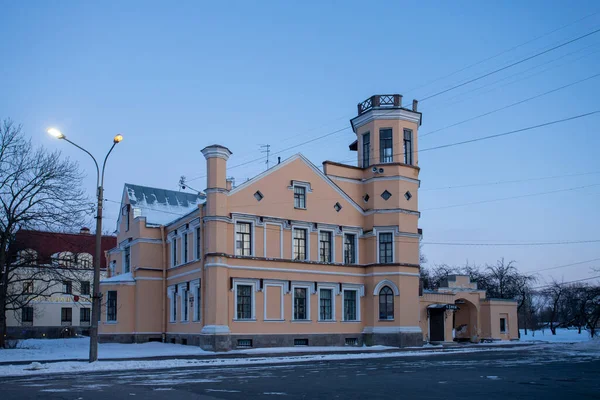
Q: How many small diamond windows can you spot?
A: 5